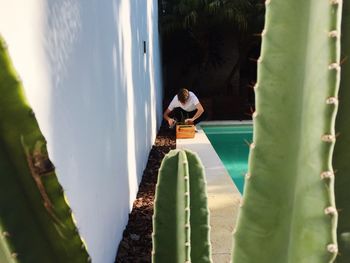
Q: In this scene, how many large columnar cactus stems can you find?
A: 3